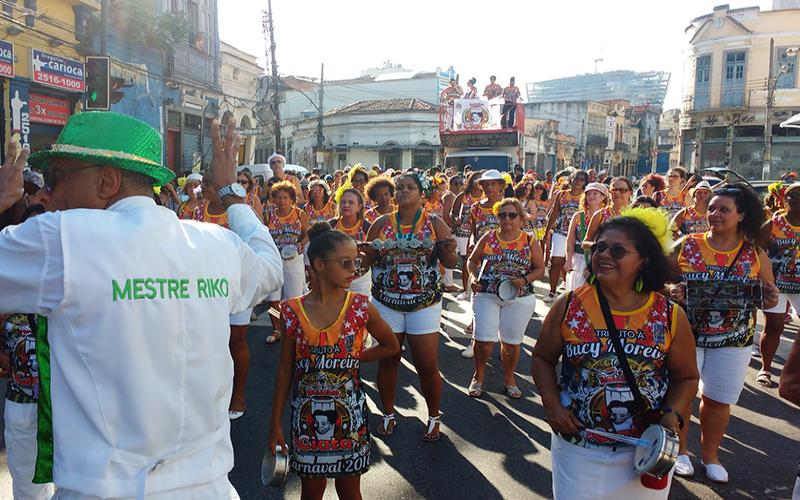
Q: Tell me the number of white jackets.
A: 1